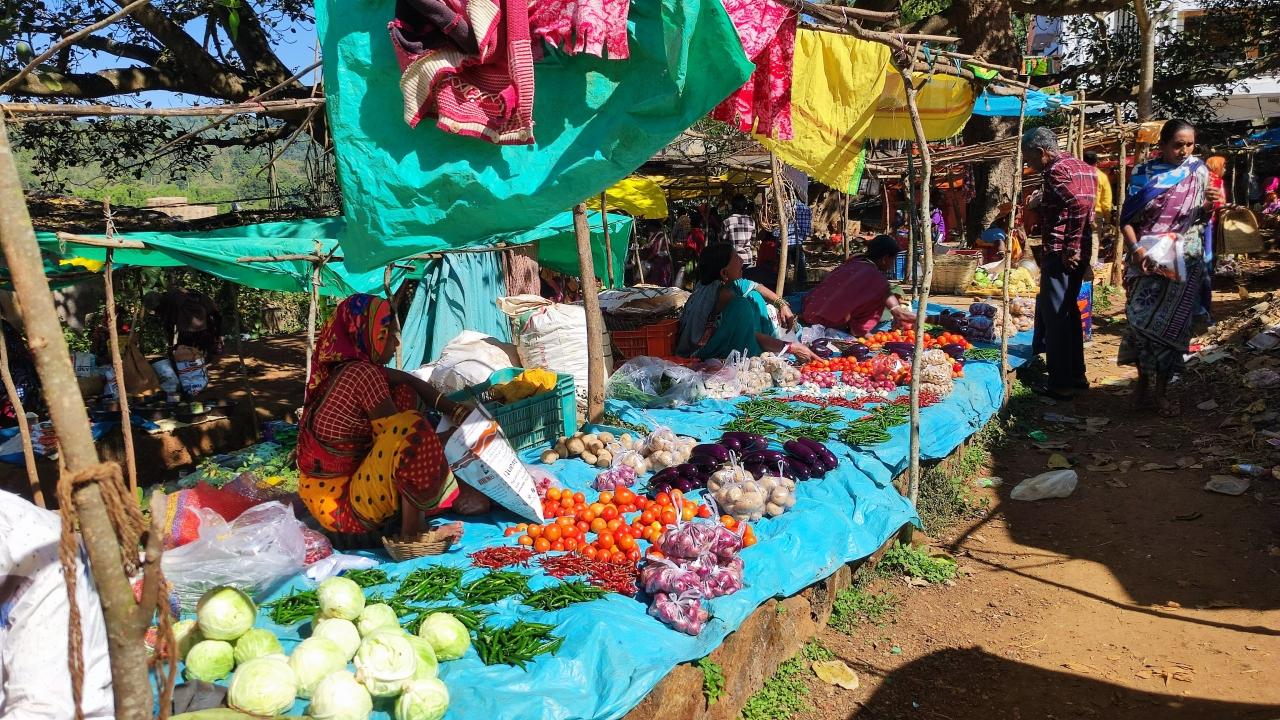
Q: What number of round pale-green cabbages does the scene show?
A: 15